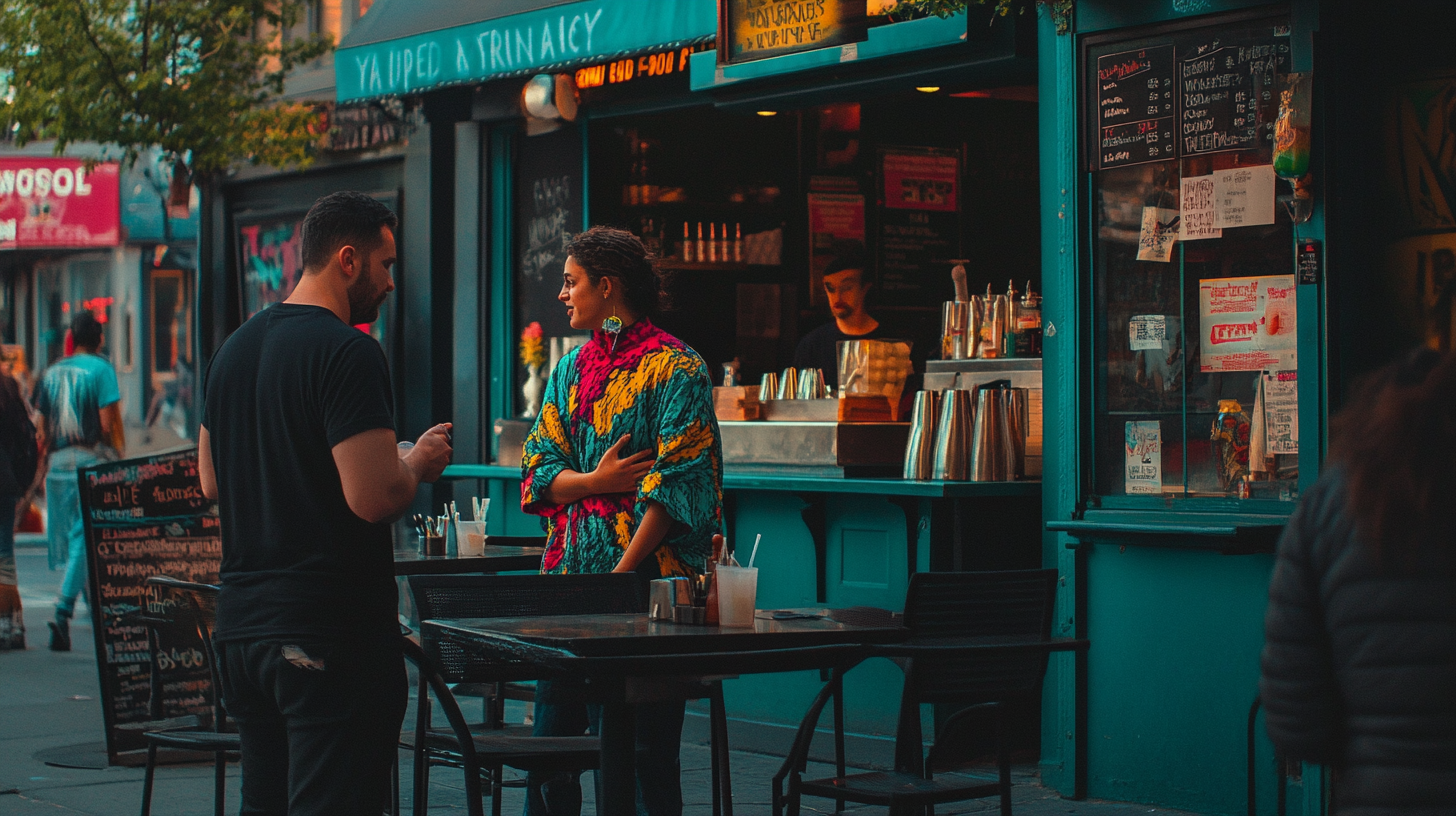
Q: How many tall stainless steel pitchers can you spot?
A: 4